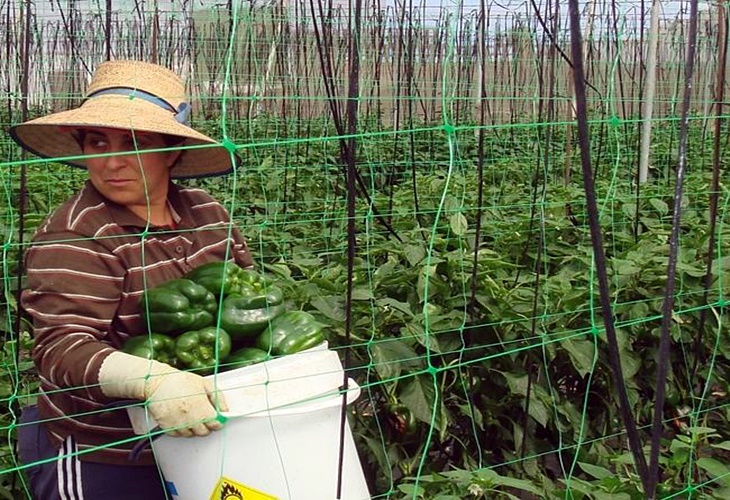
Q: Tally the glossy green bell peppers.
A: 8